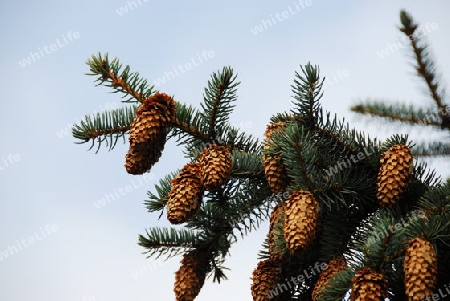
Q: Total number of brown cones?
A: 12